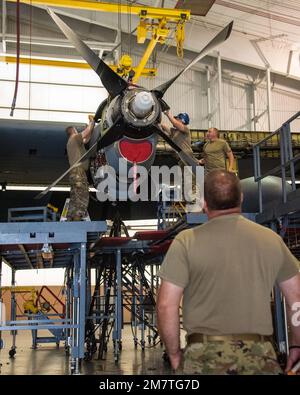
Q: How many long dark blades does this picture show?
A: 4